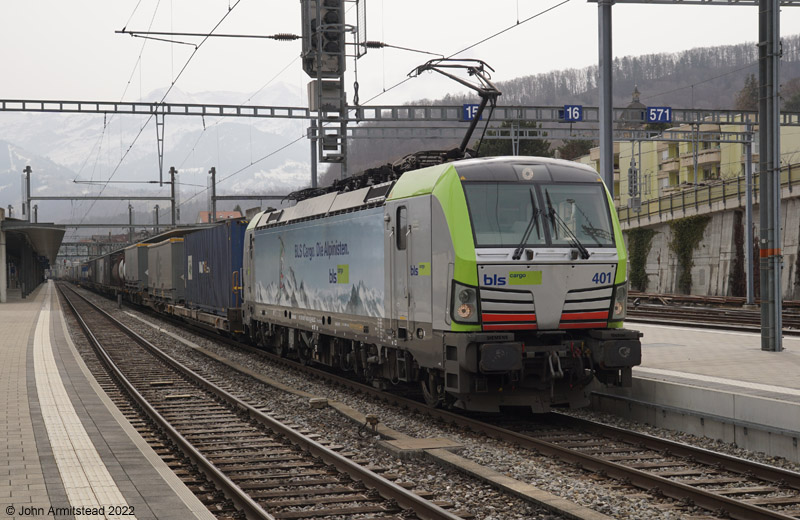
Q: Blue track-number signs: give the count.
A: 3